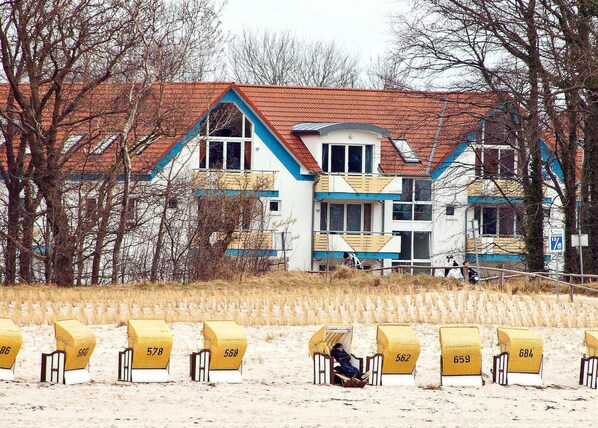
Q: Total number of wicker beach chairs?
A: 9